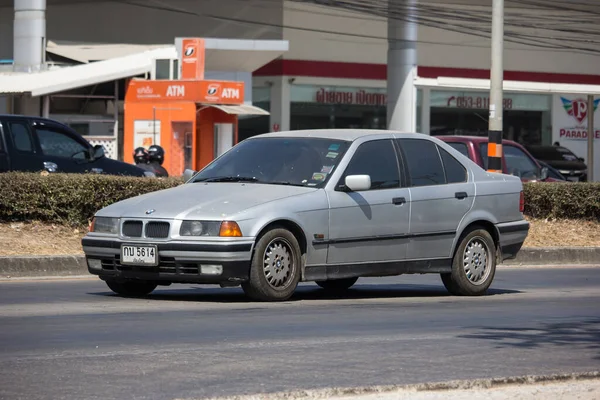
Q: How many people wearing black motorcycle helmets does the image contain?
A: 2